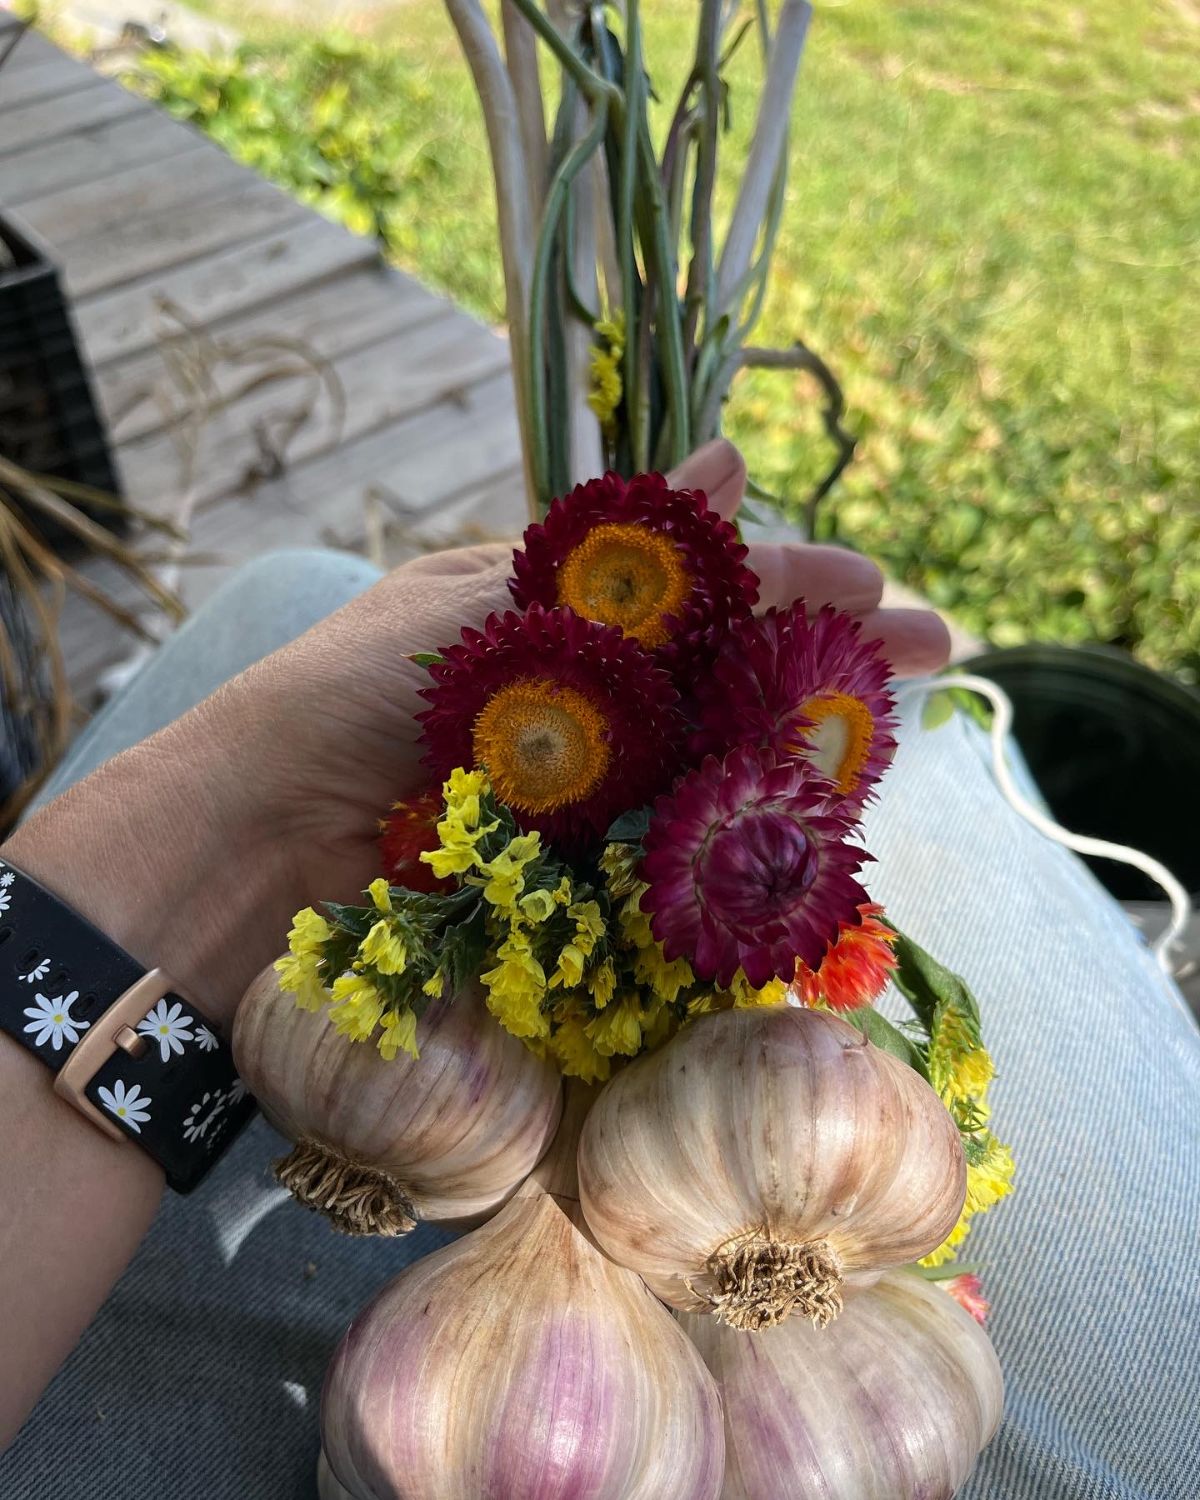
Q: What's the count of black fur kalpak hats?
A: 0